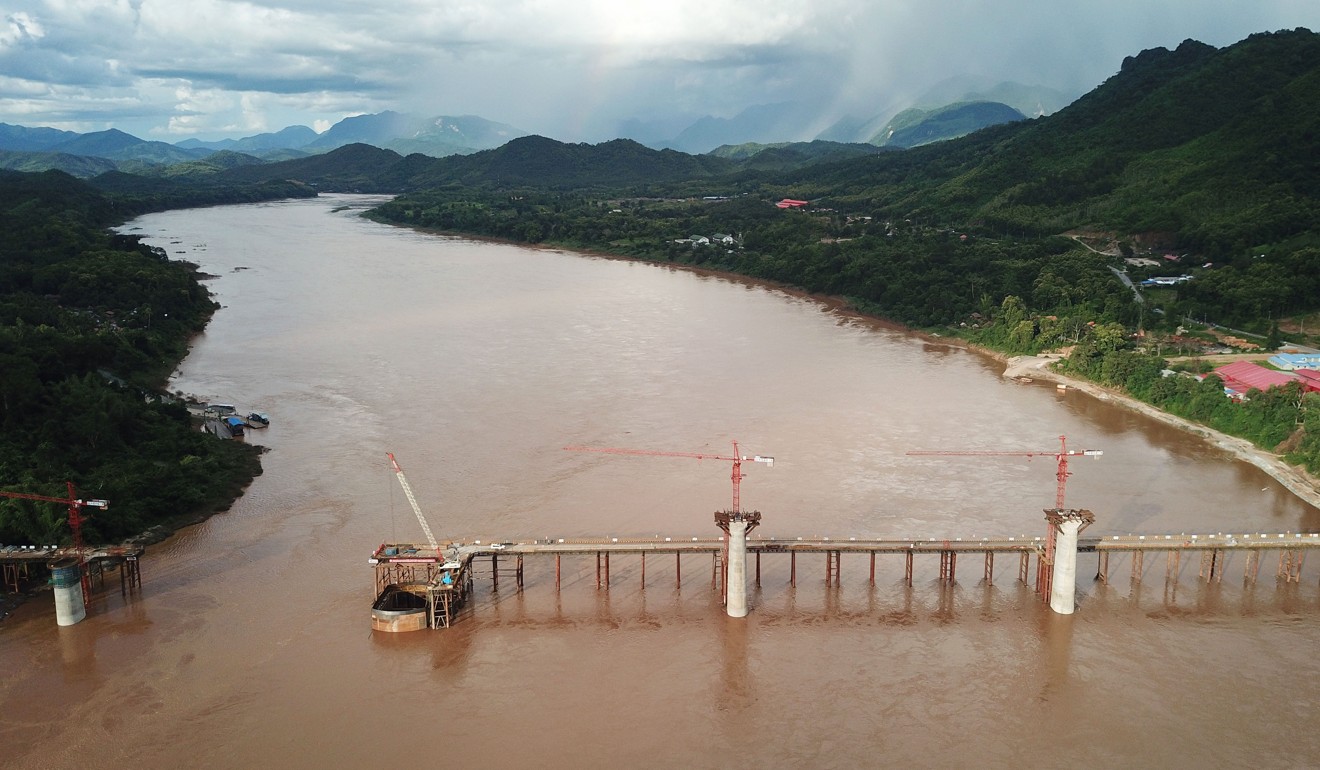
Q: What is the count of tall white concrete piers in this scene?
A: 3